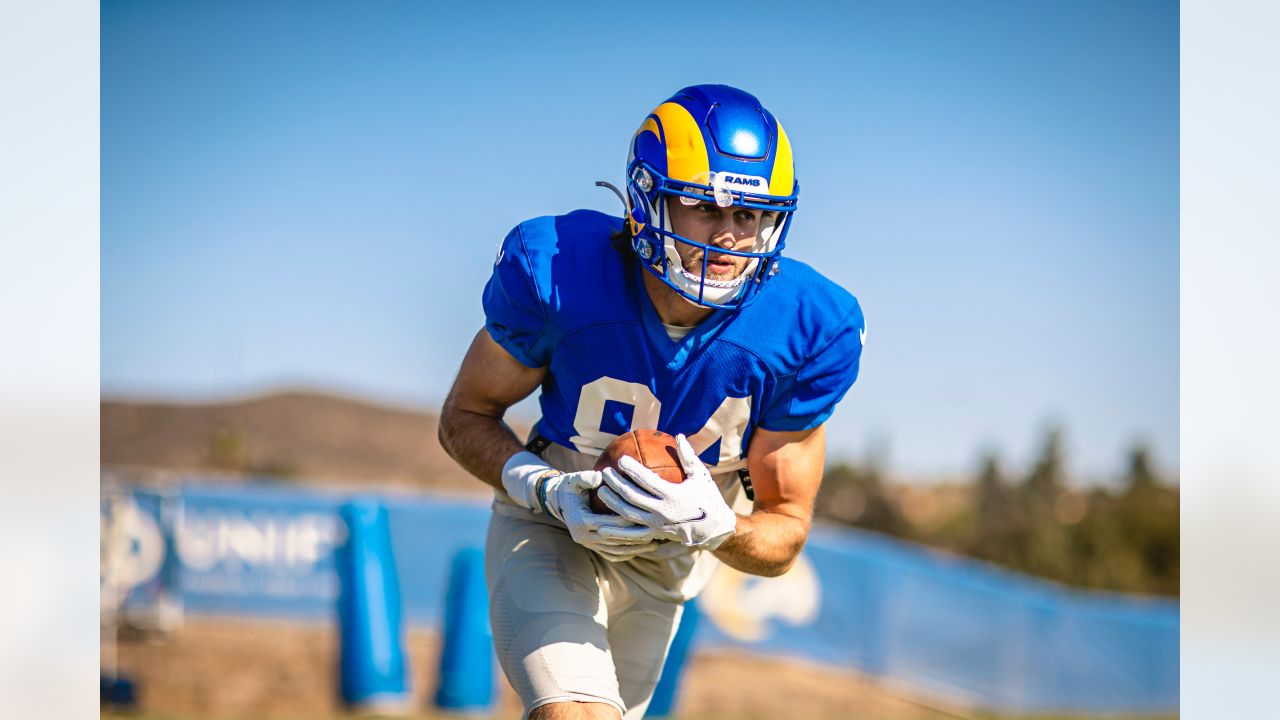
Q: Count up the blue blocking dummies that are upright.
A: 3